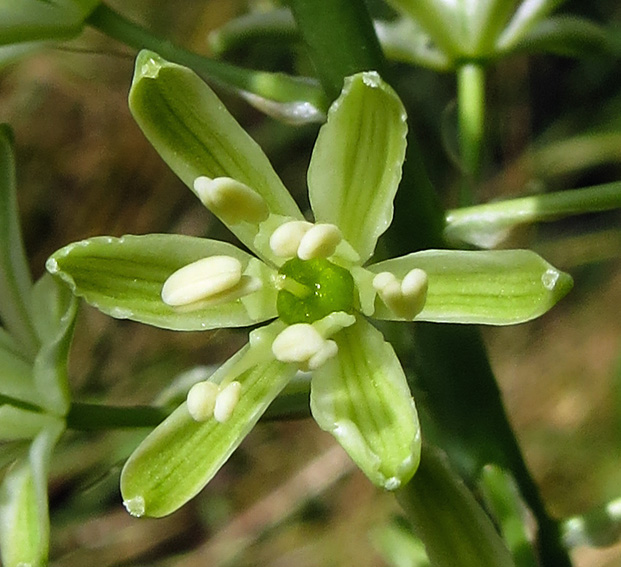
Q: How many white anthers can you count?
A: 6